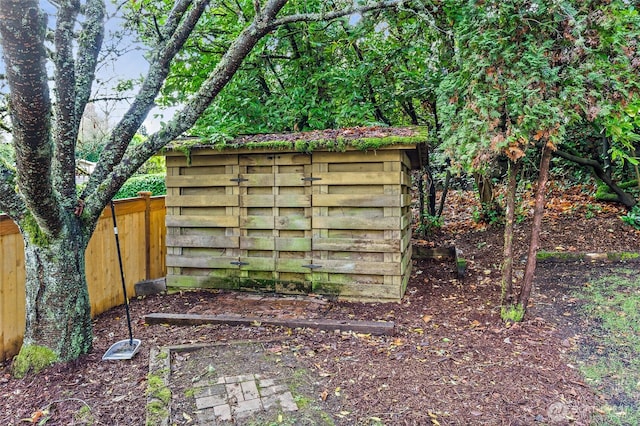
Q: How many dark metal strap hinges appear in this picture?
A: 4